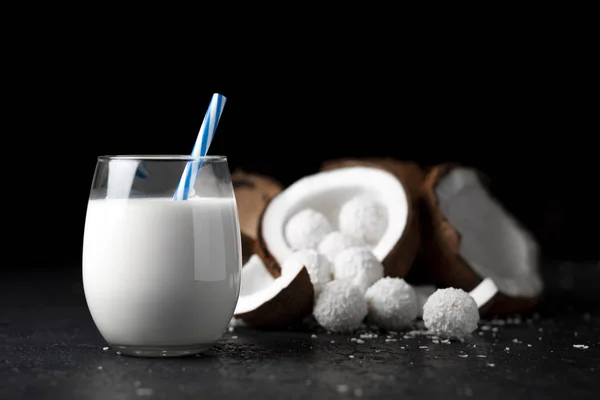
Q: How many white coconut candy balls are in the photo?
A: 8